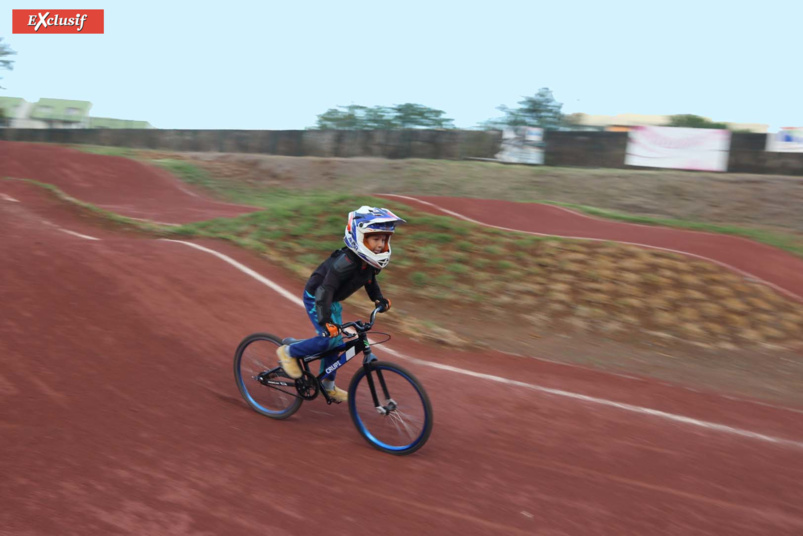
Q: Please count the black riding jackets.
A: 1